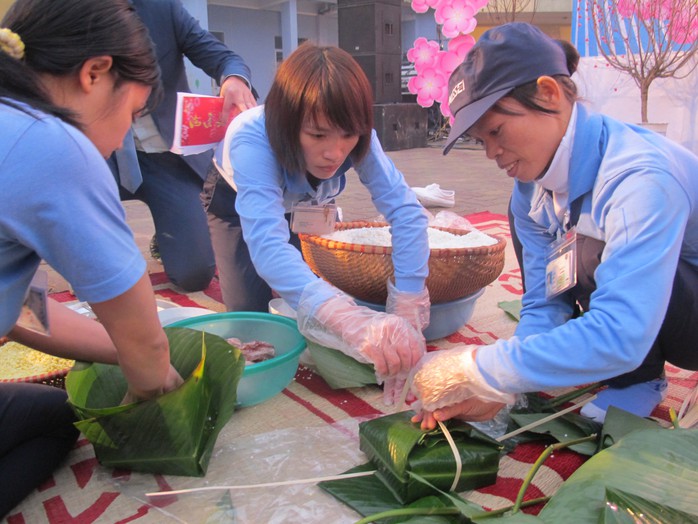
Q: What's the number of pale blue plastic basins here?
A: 1